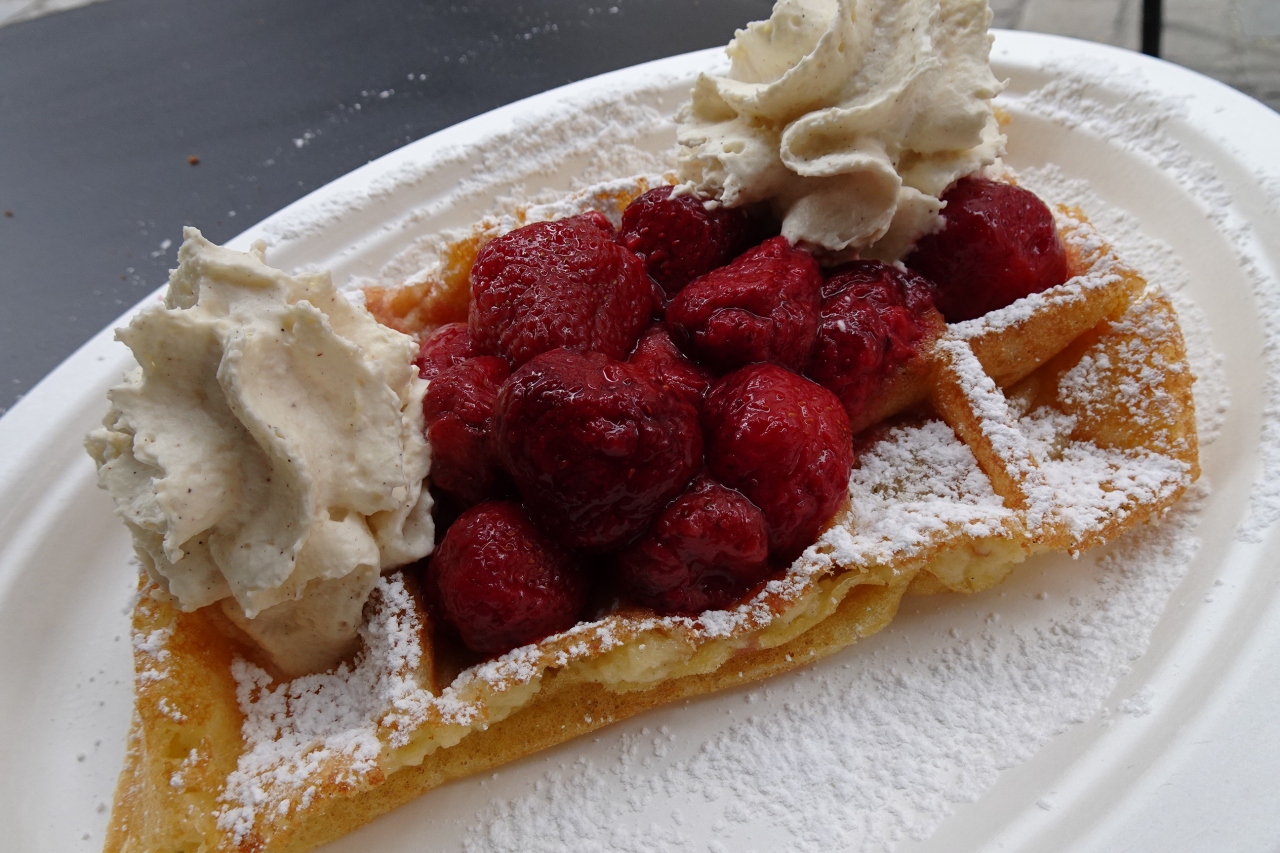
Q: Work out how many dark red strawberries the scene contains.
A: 12